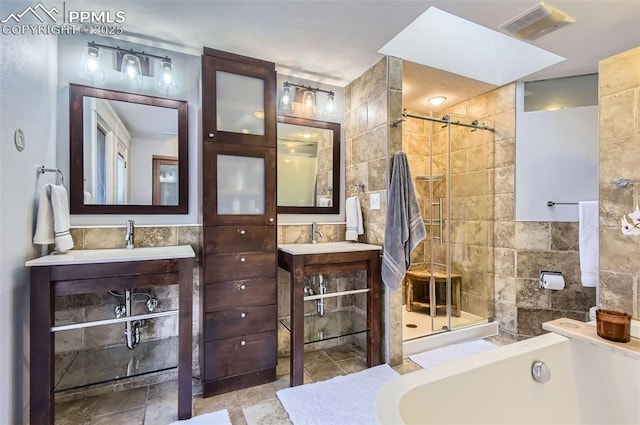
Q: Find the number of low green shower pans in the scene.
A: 0